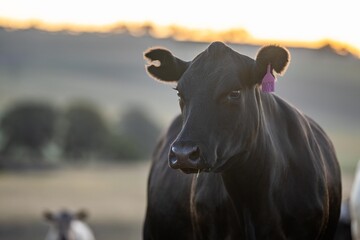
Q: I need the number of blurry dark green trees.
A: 3